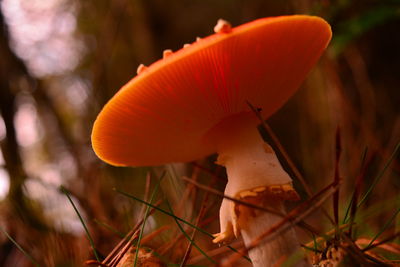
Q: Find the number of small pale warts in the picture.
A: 5